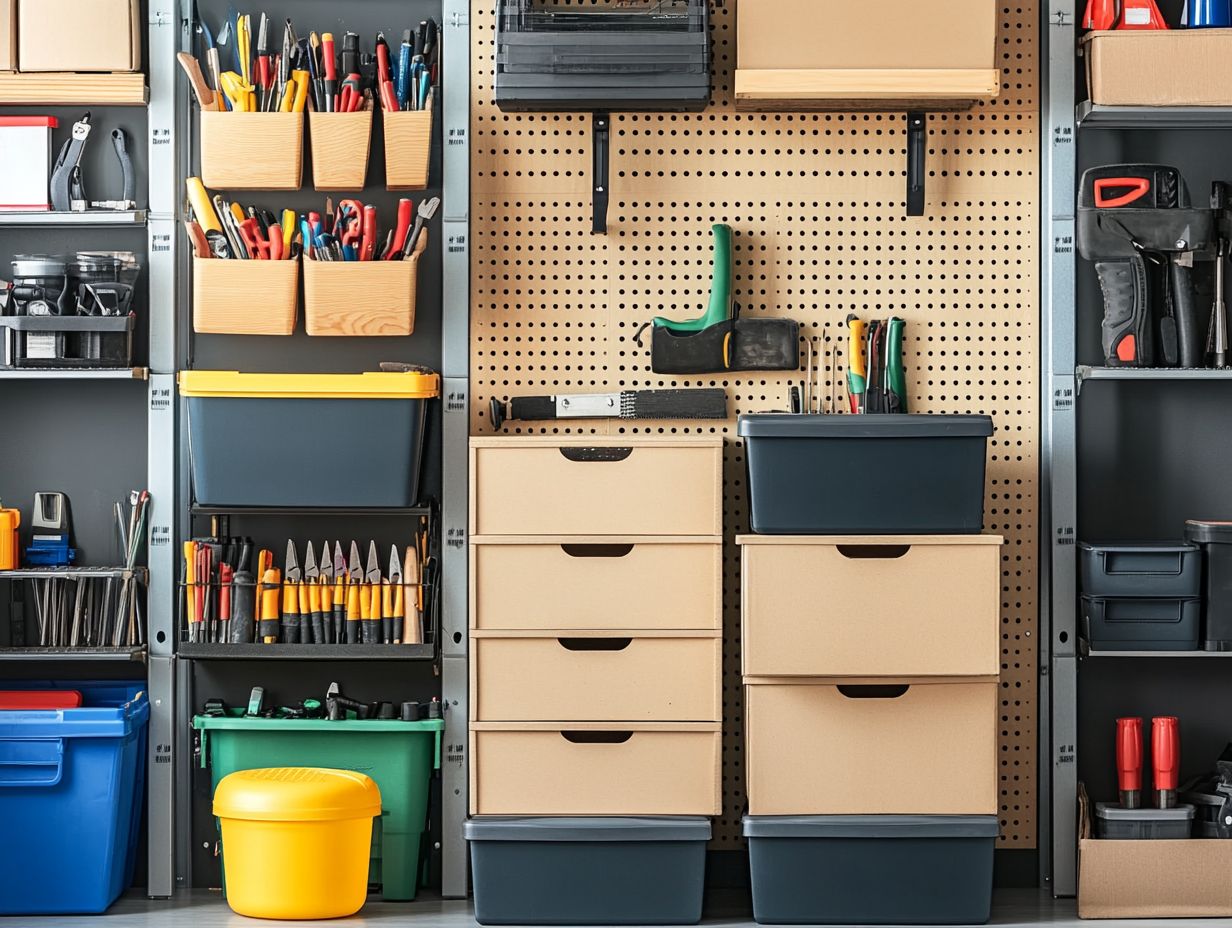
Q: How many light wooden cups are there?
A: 5